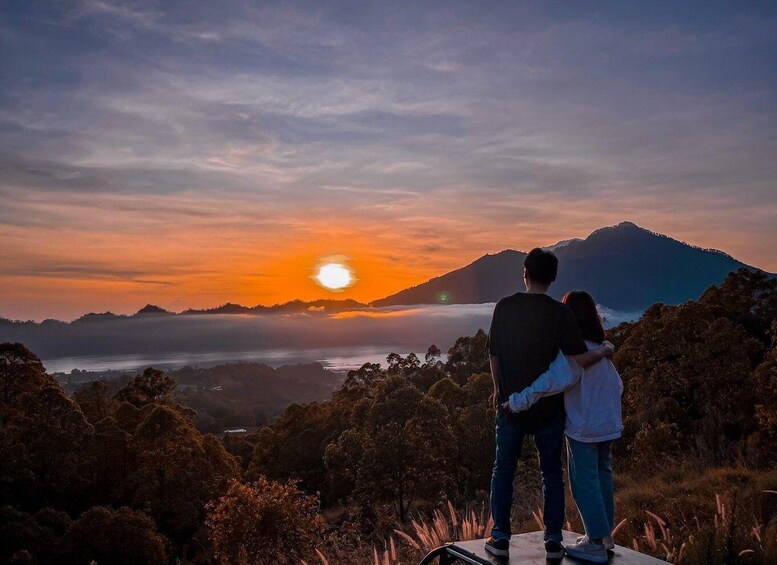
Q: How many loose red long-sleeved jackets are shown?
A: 0